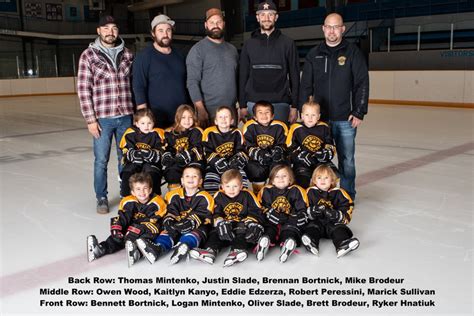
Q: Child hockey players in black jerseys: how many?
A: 10